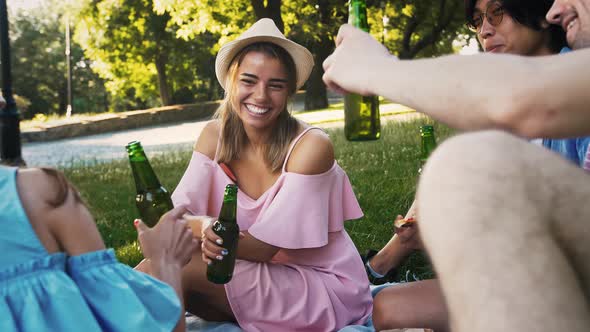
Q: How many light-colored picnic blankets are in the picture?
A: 1